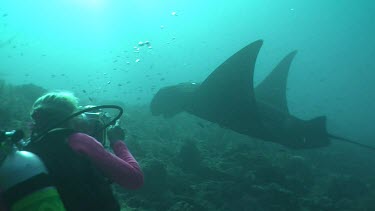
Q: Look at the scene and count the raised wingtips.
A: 2